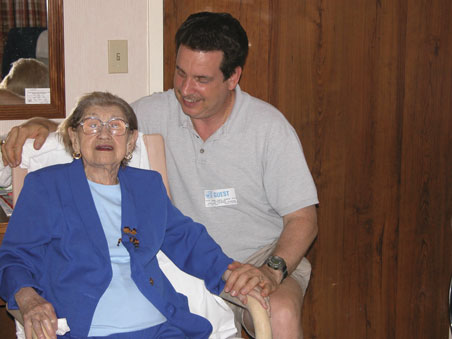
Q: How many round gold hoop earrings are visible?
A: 2